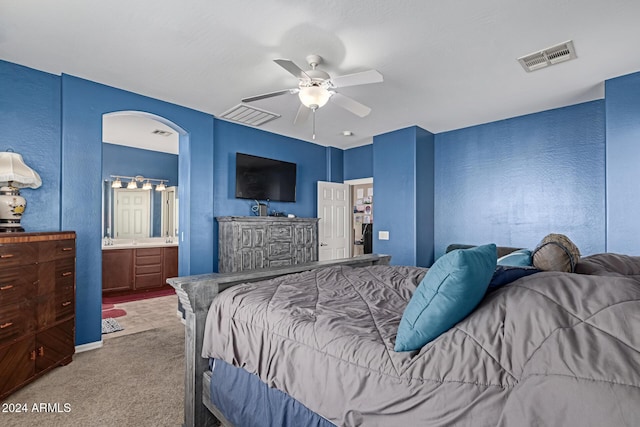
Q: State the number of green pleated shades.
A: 0